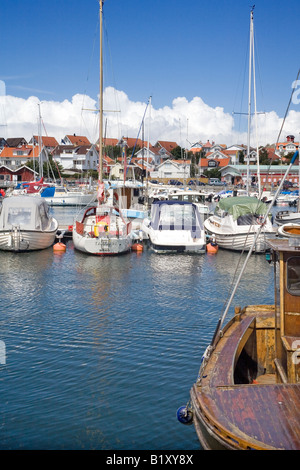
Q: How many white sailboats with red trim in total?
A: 1